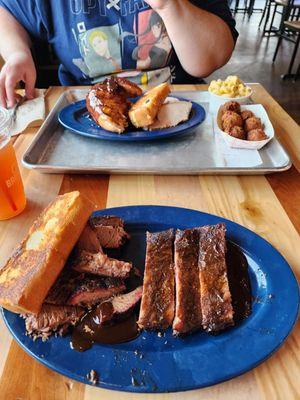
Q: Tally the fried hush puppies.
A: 6